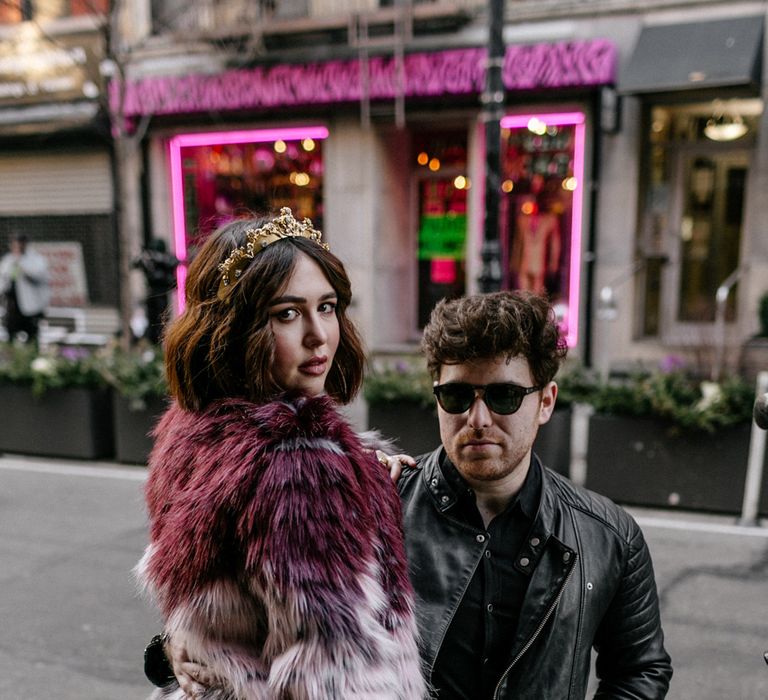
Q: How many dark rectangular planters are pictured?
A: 4